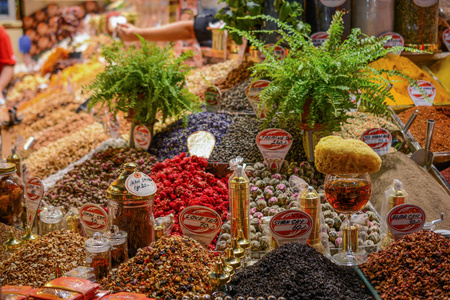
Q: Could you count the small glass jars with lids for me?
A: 3